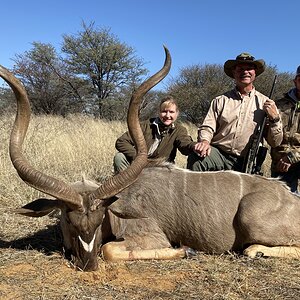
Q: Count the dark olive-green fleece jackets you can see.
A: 1